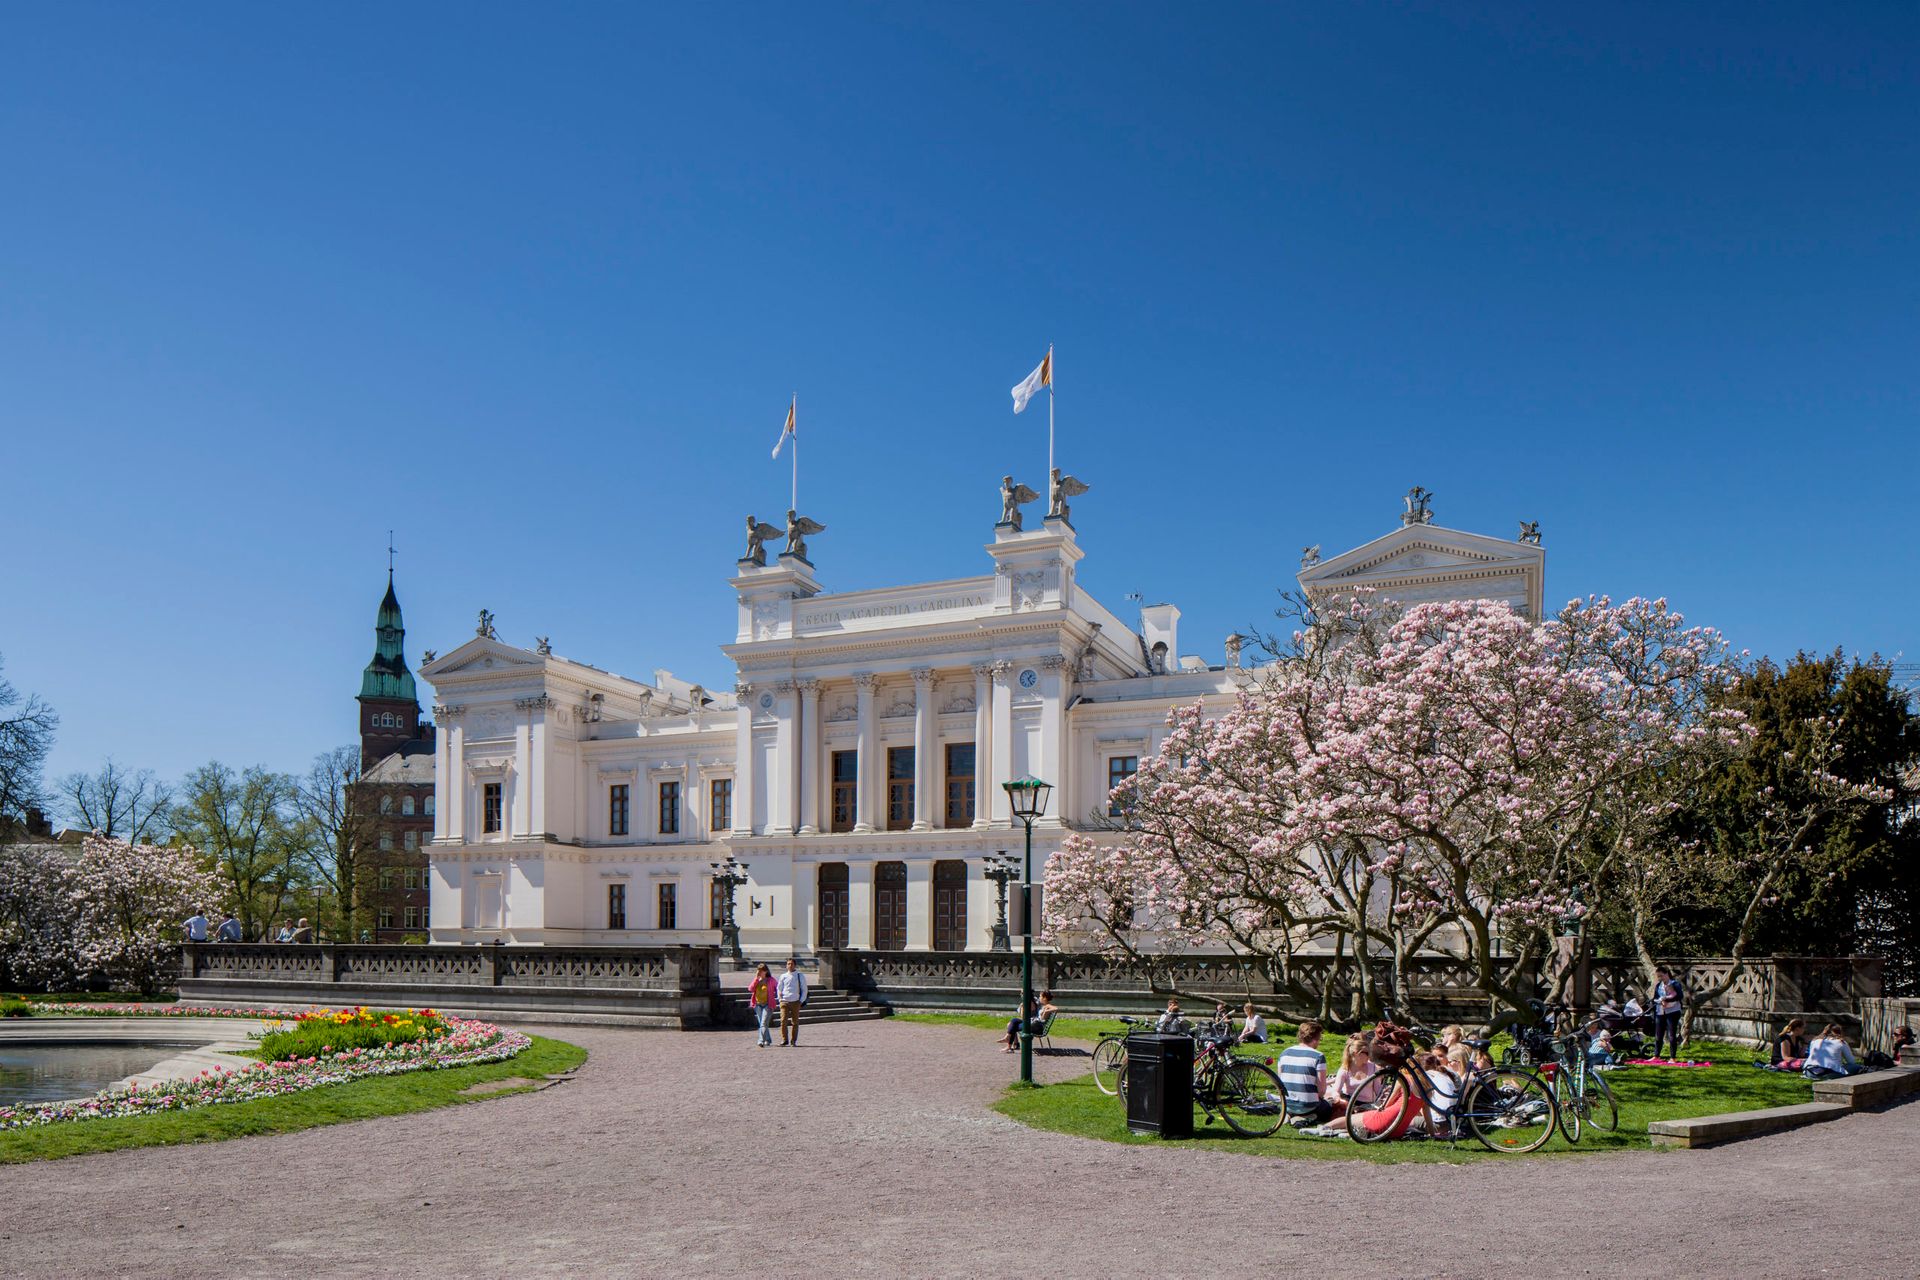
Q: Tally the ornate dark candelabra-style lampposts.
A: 2